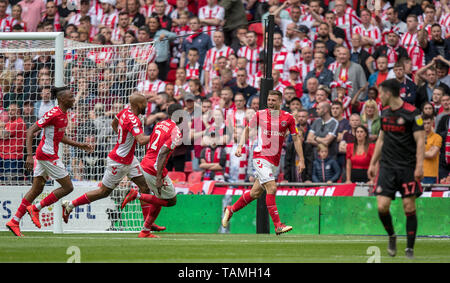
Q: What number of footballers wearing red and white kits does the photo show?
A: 4